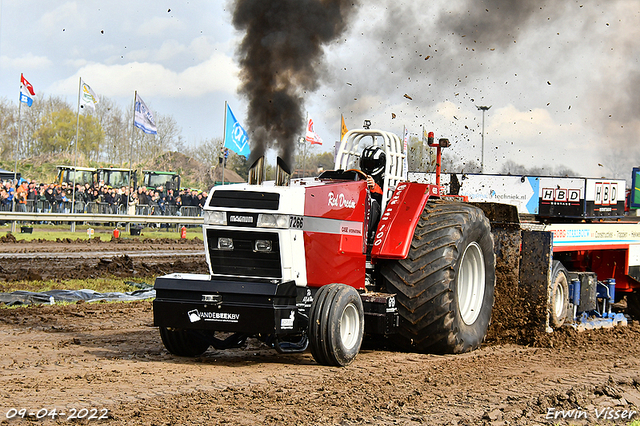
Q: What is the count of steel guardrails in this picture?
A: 1